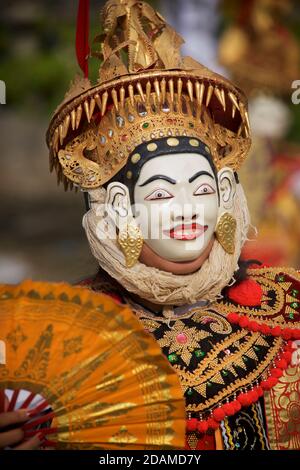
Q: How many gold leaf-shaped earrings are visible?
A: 2